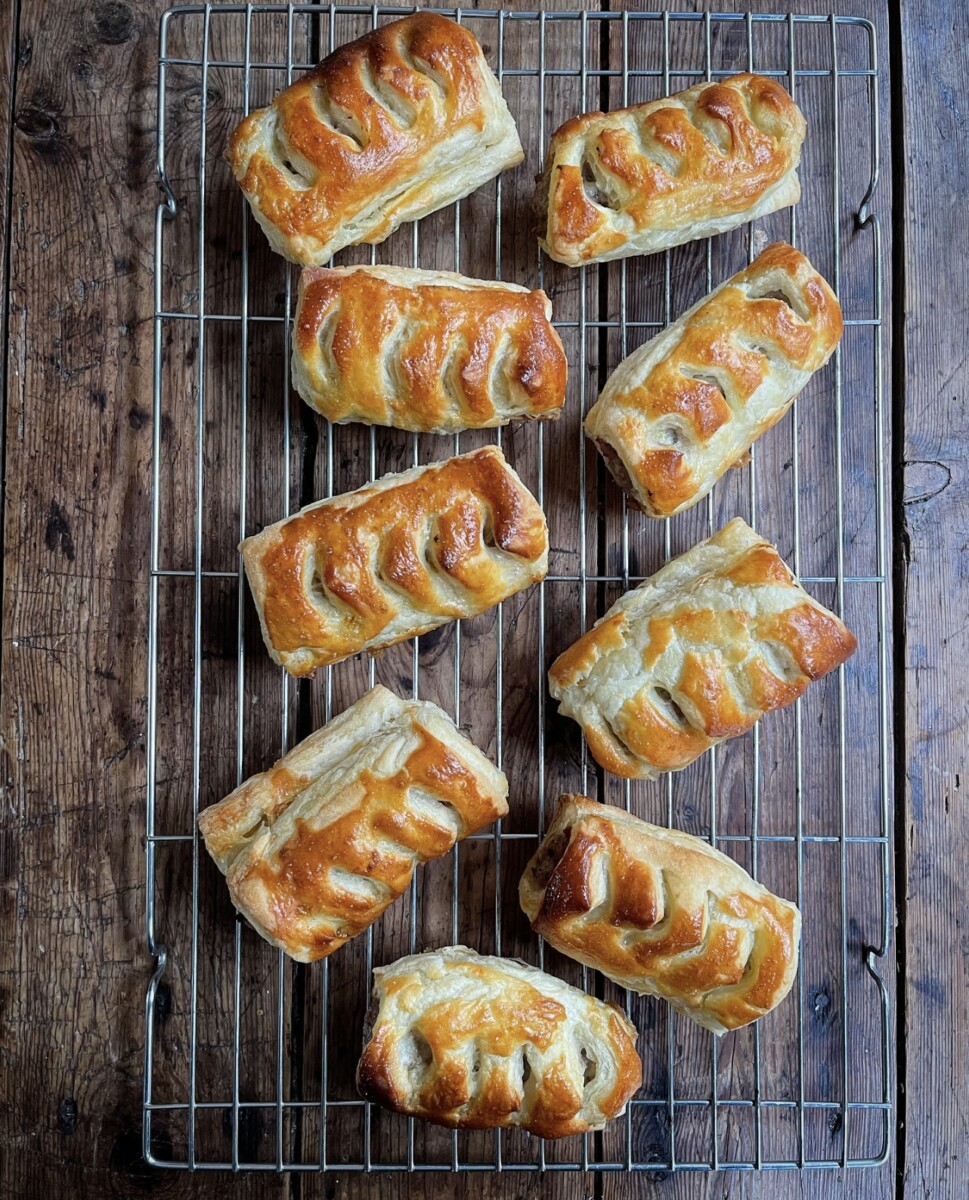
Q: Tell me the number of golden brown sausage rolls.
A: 9